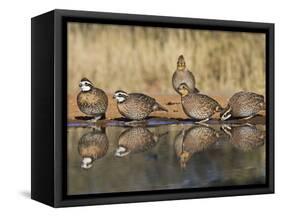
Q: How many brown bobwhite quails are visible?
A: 5